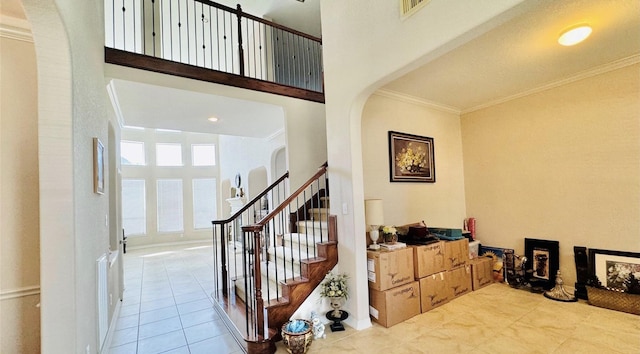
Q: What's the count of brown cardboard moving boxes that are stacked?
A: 7